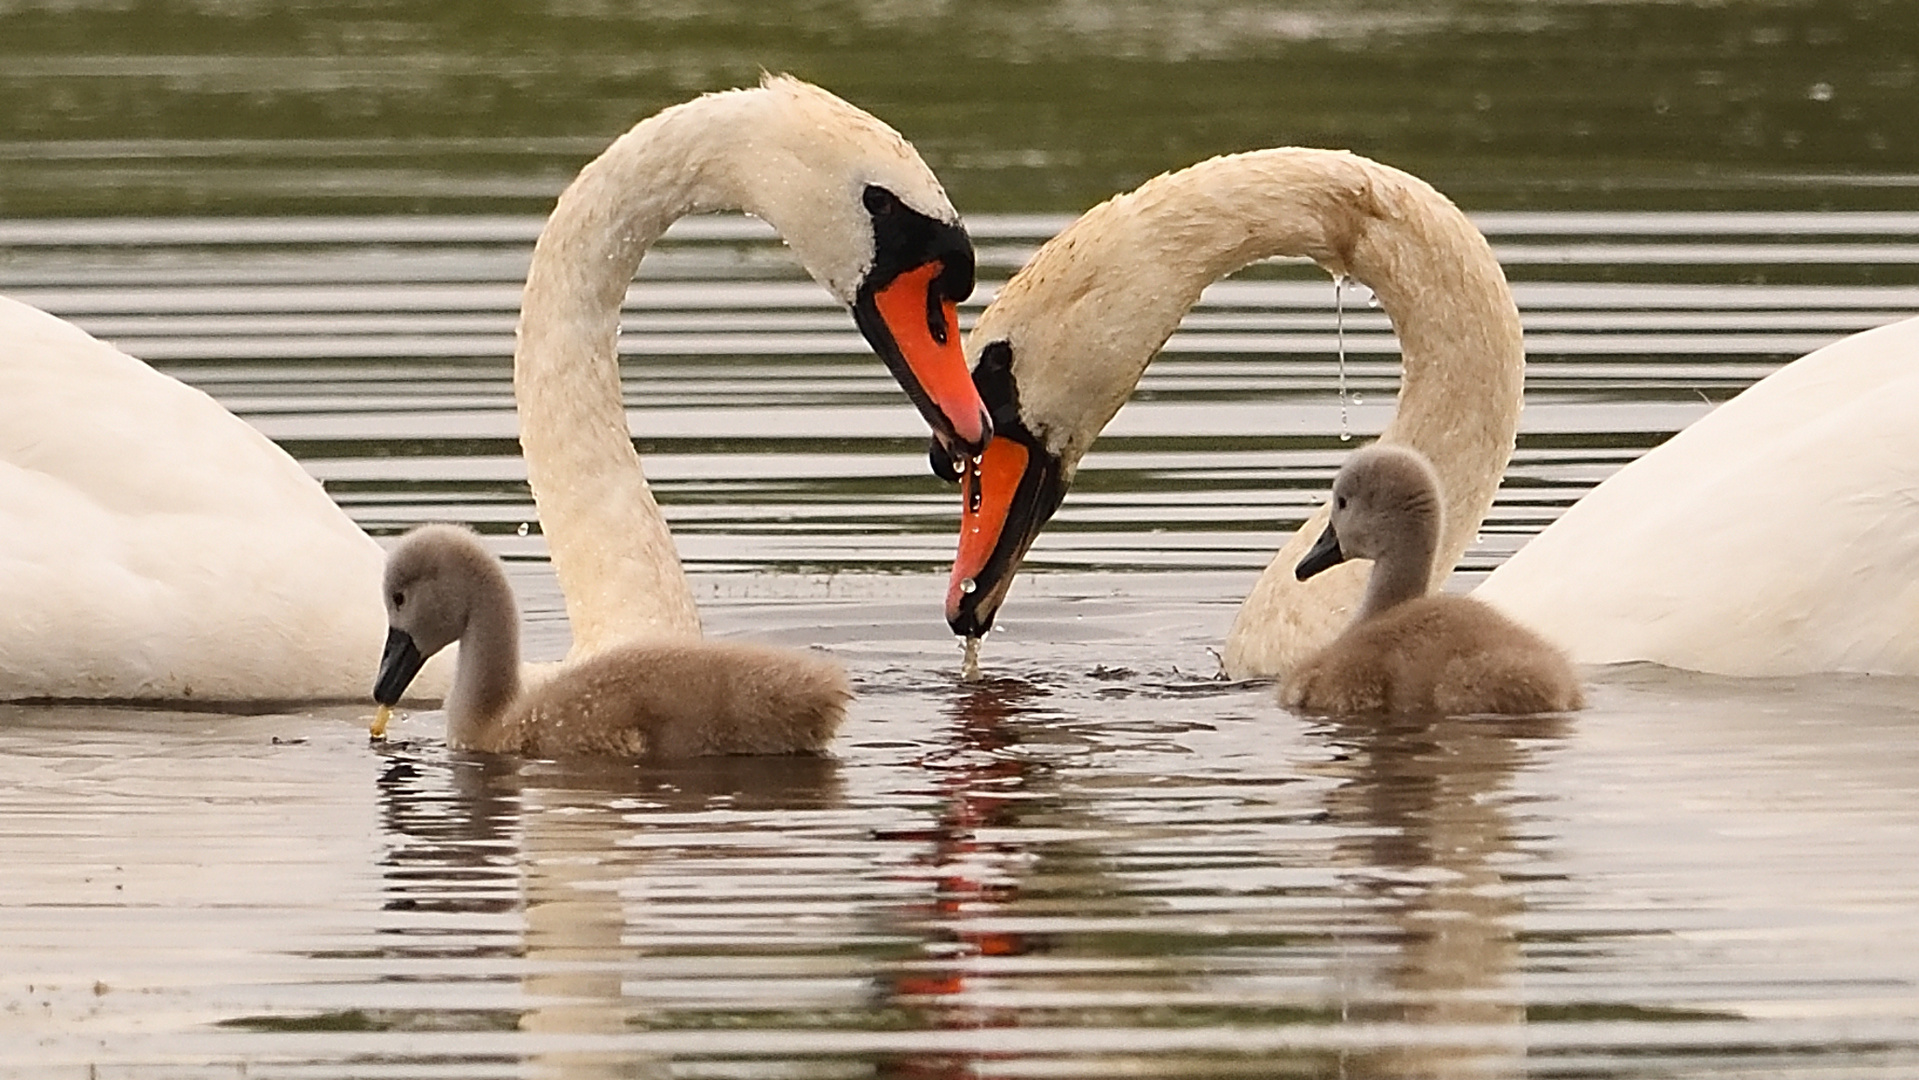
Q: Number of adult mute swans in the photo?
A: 2